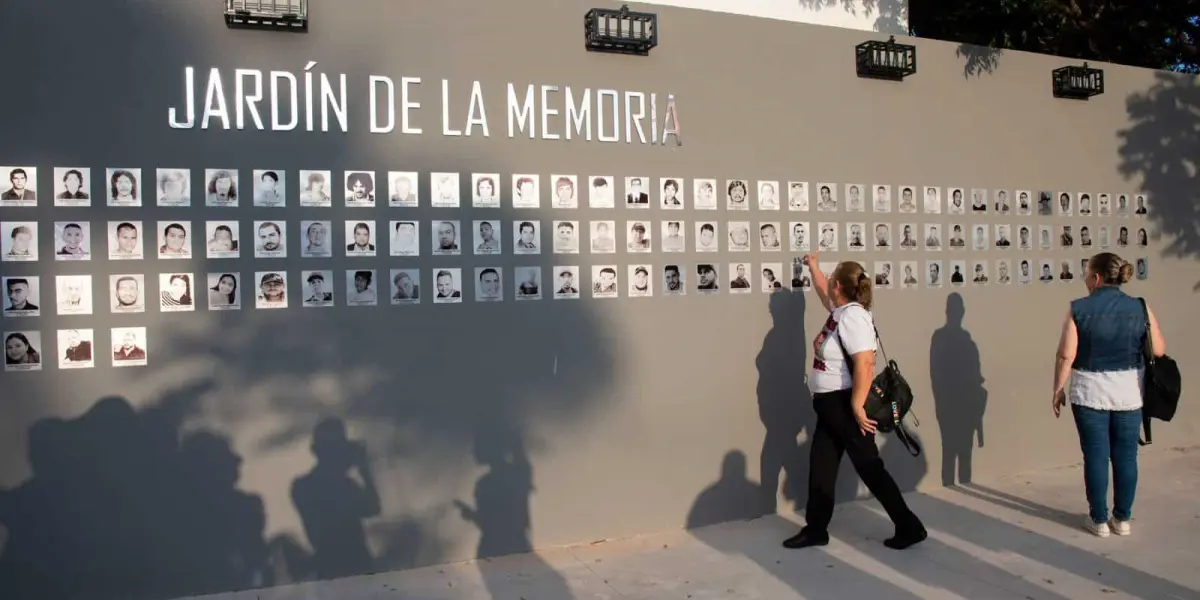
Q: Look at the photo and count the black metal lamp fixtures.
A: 4